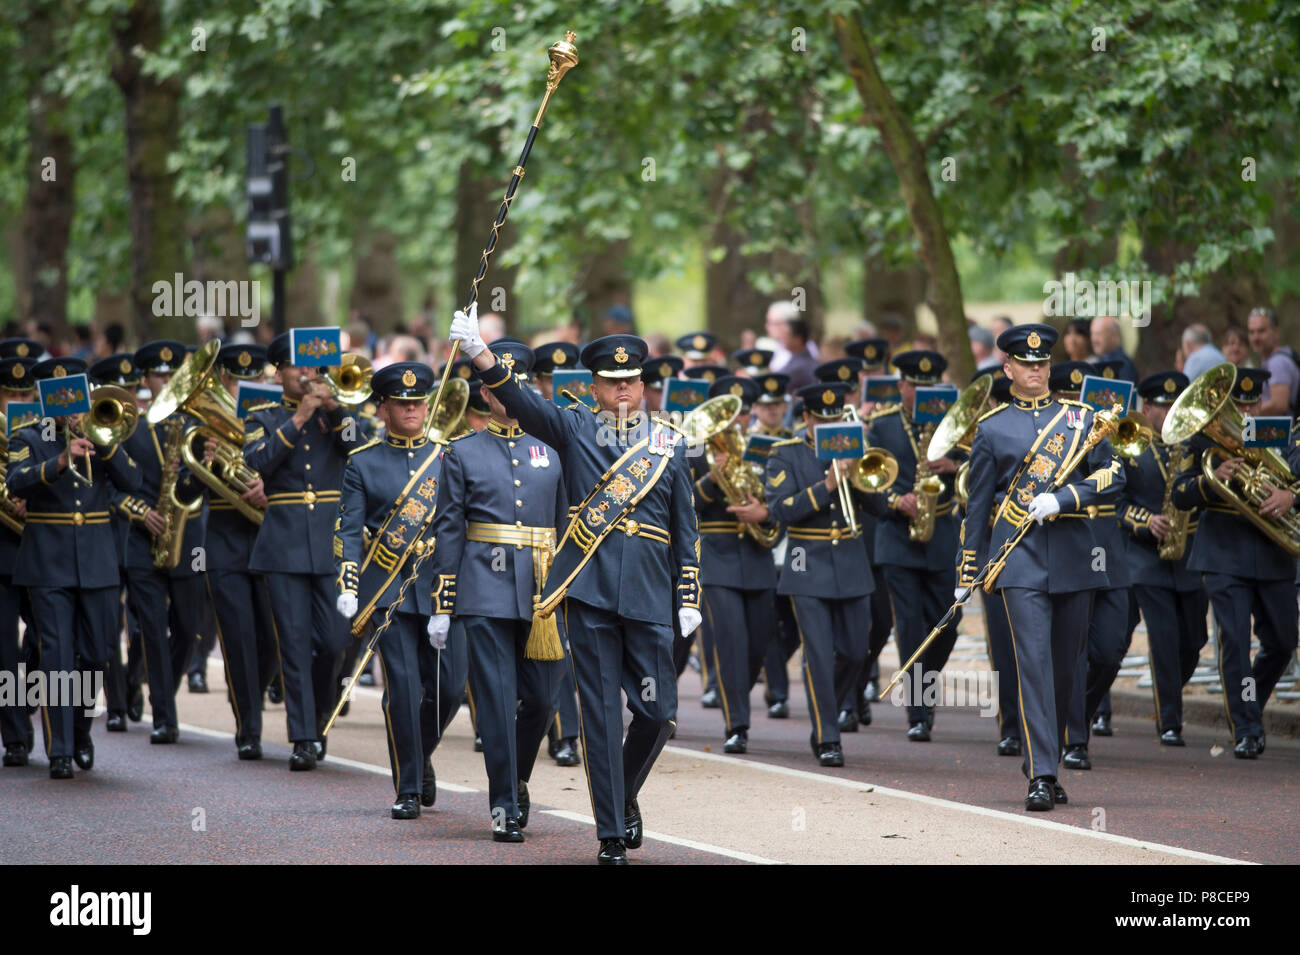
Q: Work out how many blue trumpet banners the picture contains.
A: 12